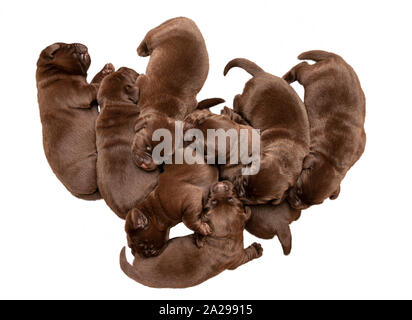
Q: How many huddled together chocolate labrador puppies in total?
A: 8